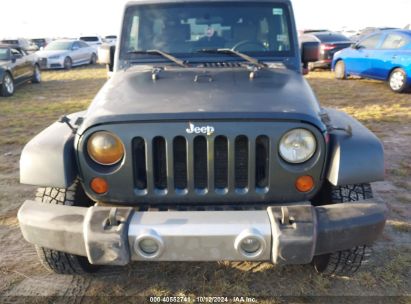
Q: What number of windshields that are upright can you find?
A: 1